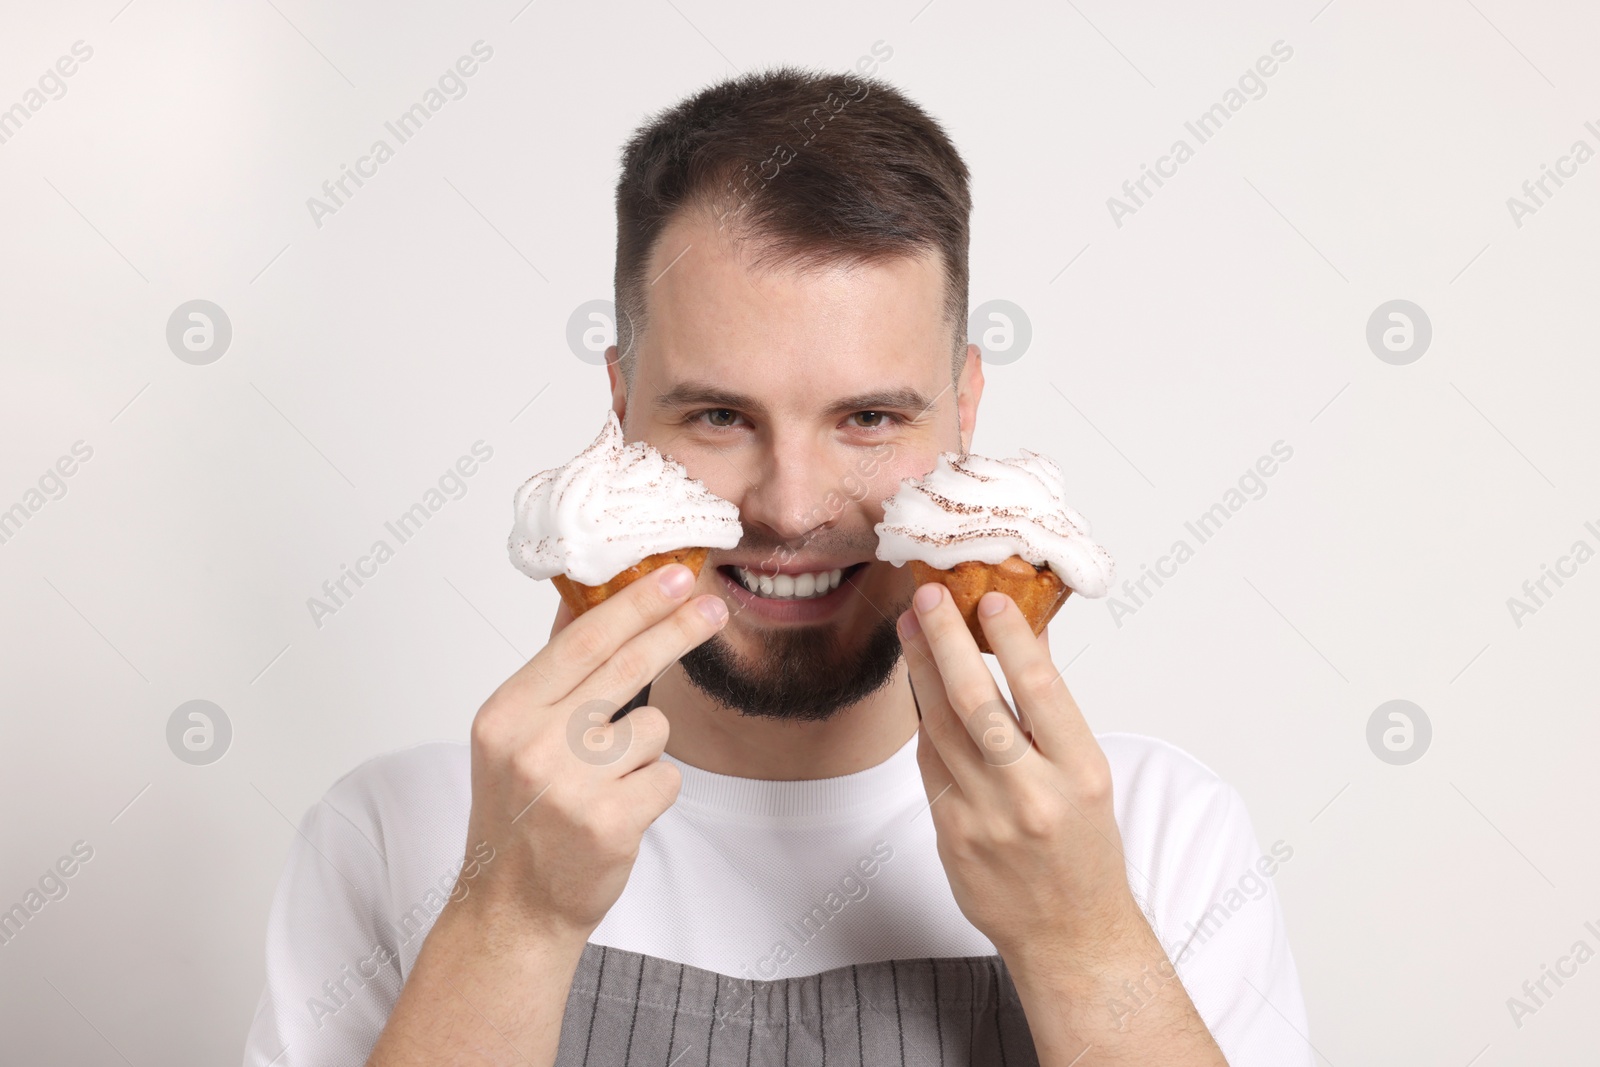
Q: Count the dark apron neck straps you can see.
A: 2